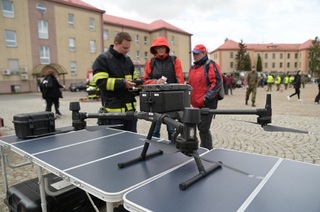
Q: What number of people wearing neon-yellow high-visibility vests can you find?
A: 4